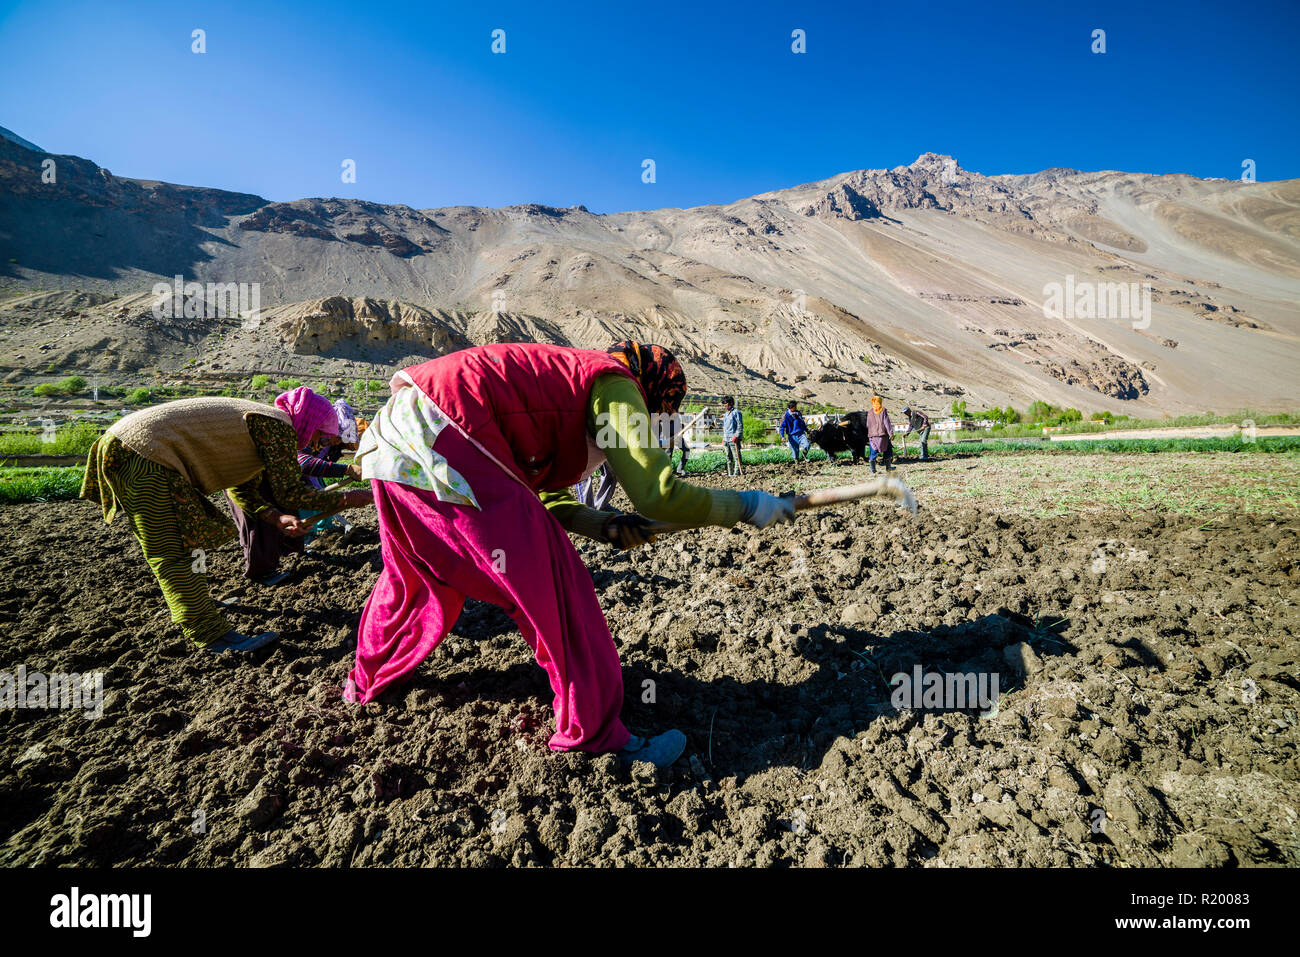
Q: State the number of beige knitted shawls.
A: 1